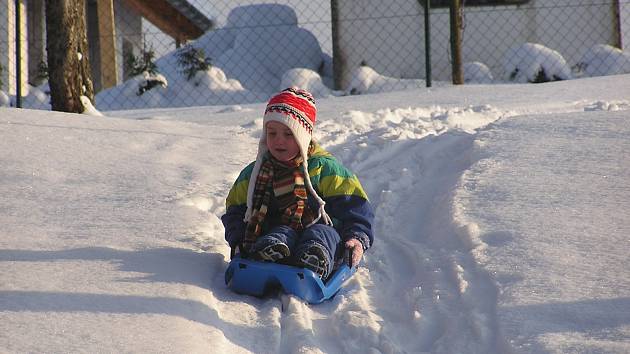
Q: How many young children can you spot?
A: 1